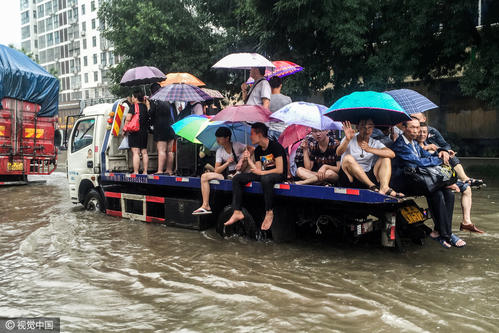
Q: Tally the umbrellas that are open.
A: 13